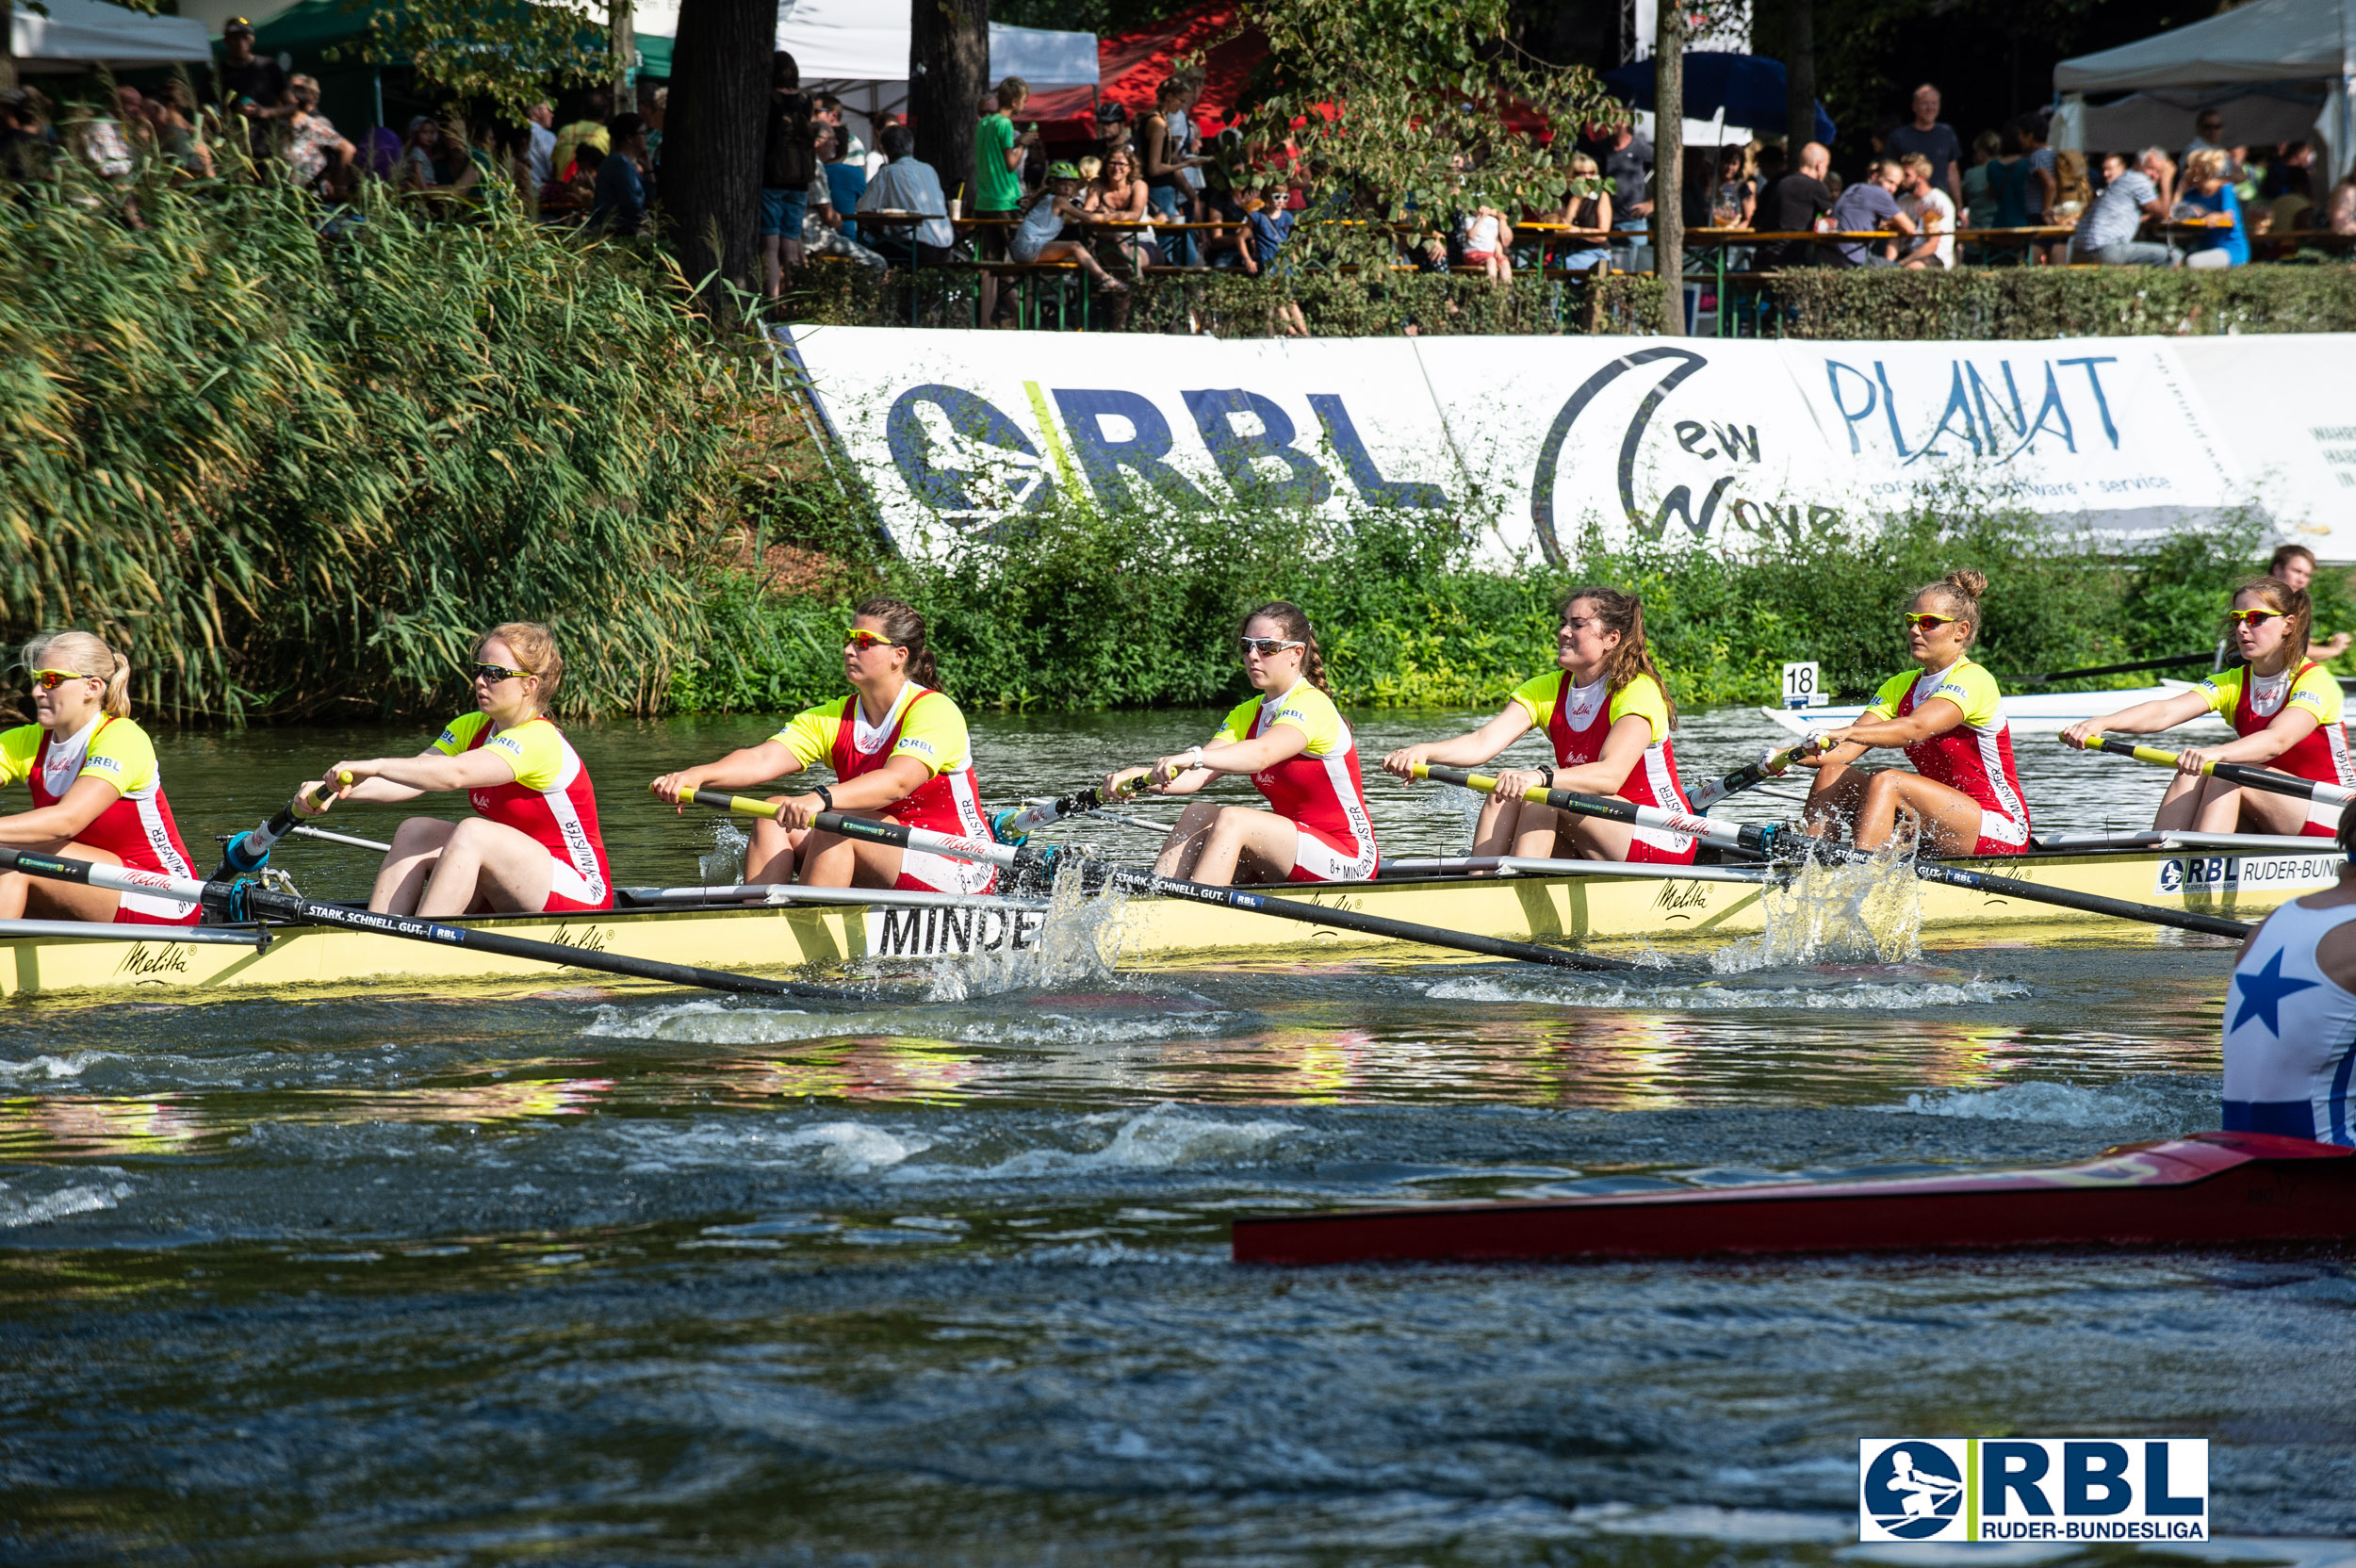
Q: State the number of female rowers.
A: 7